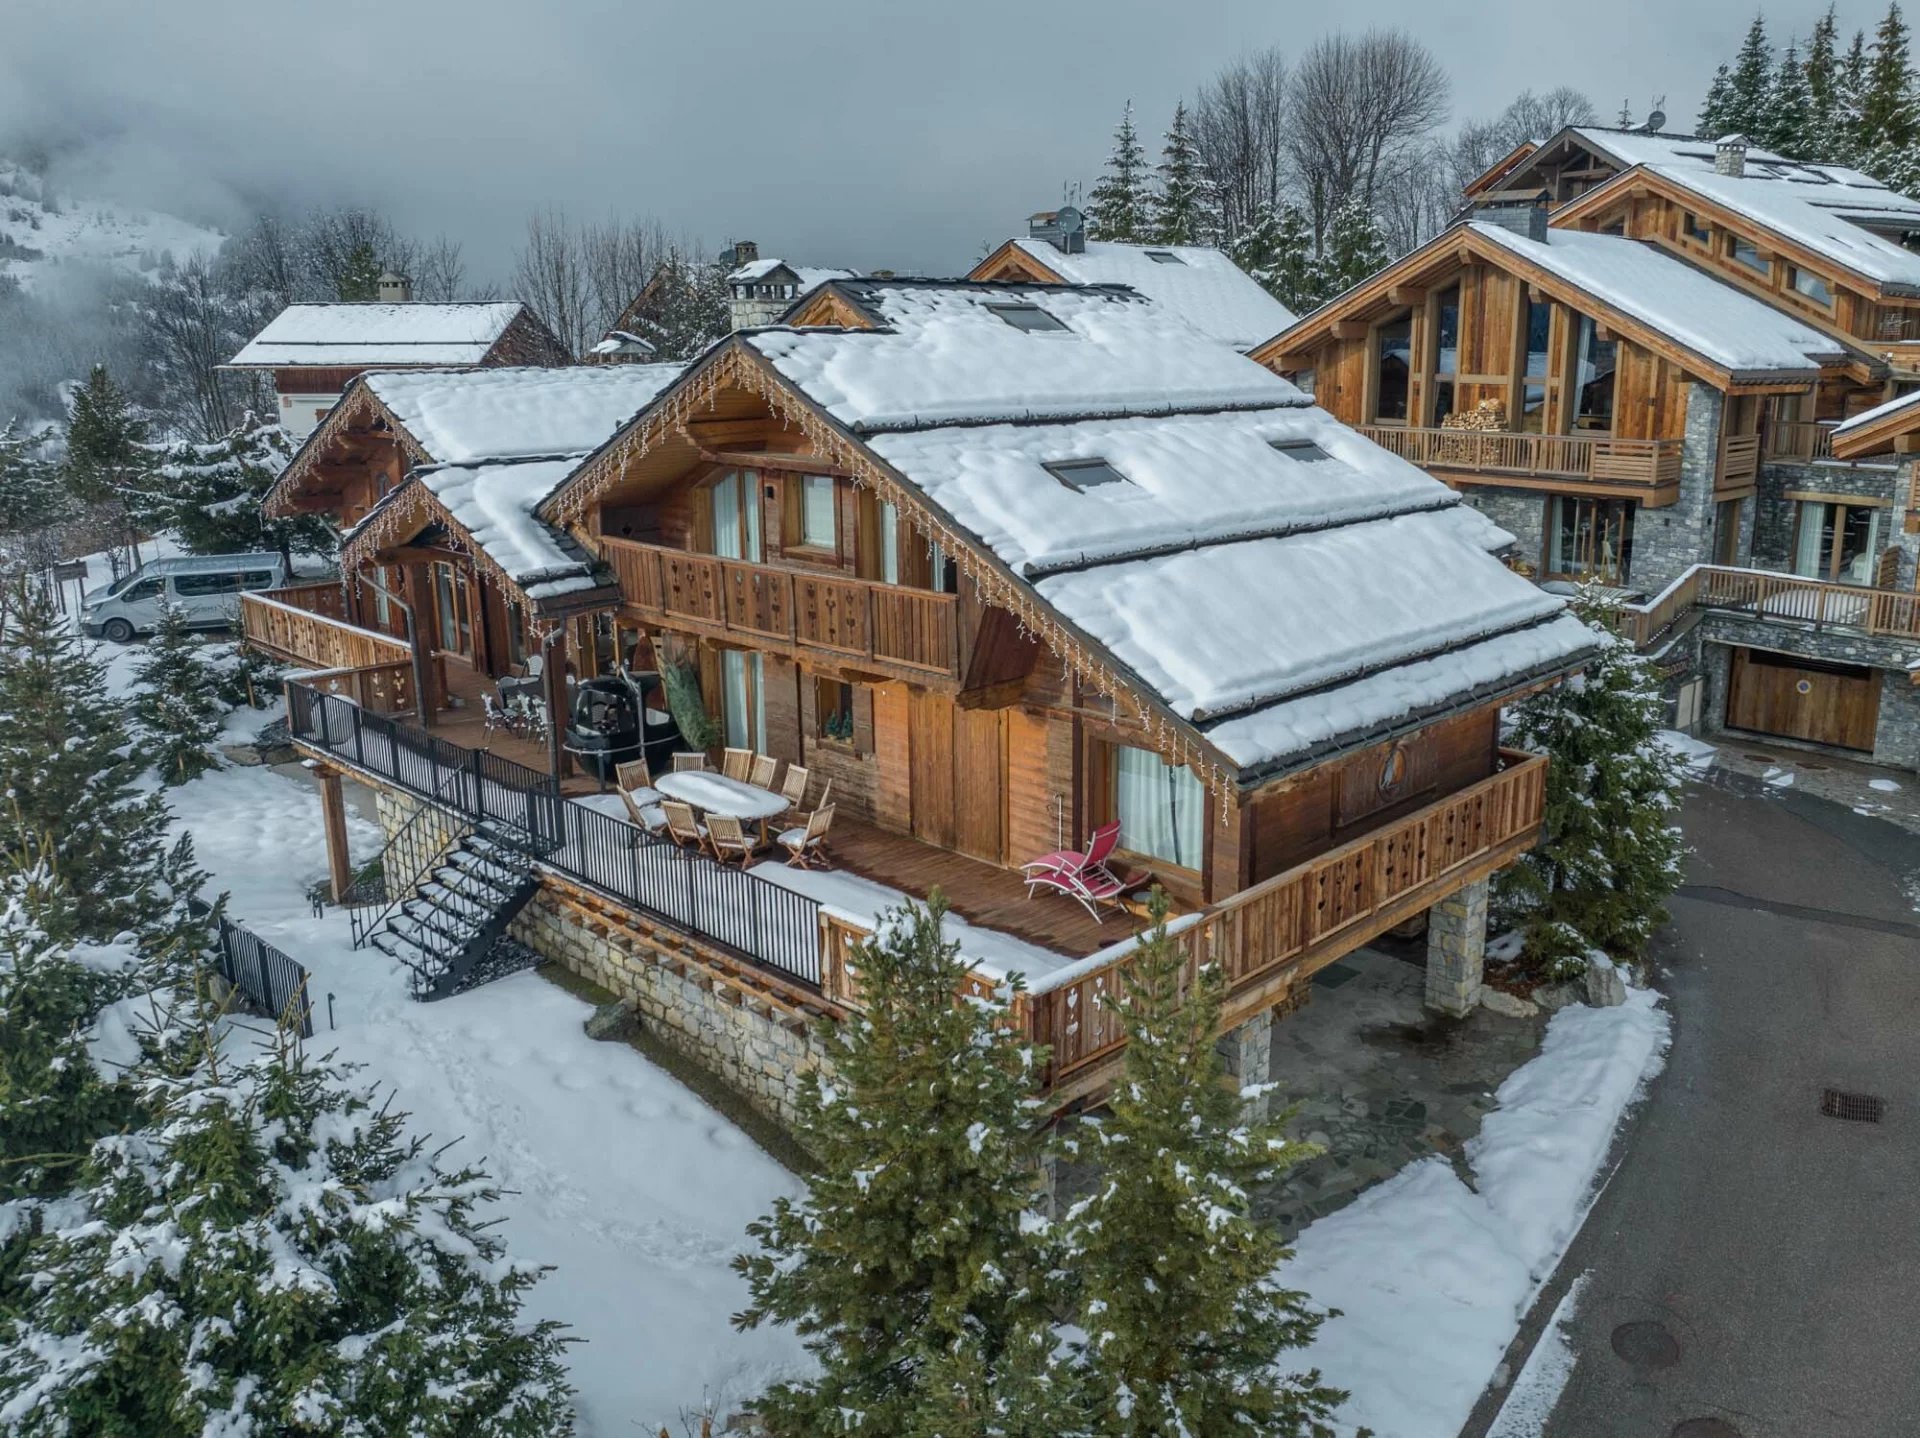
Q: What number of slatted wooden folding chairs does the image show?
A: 10